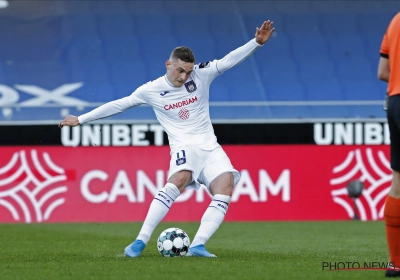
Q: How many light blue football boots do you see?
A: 2